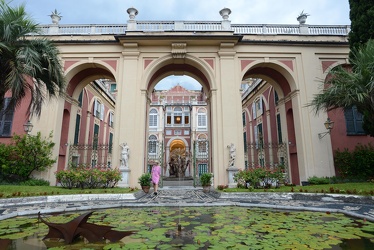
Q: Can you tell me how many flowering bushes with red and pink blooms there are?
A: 2